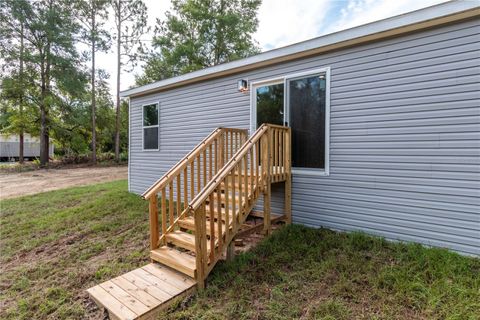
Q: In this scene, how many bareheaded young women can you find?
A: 0